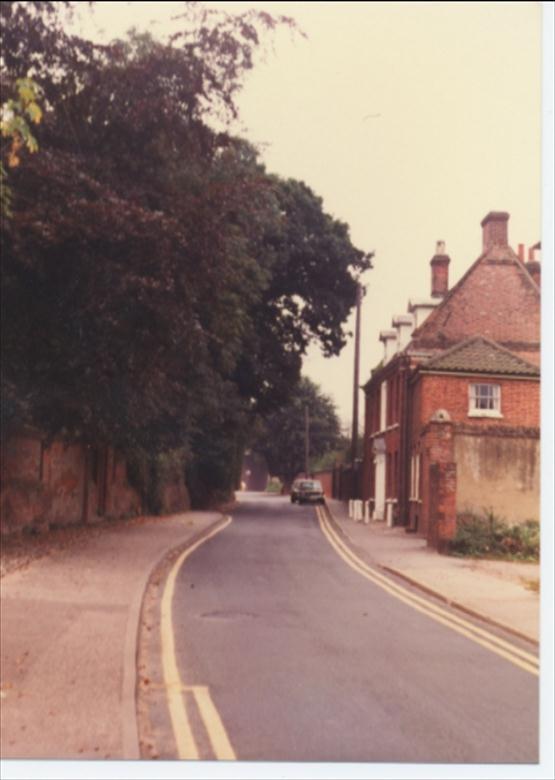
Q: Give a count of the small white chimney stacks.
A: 3